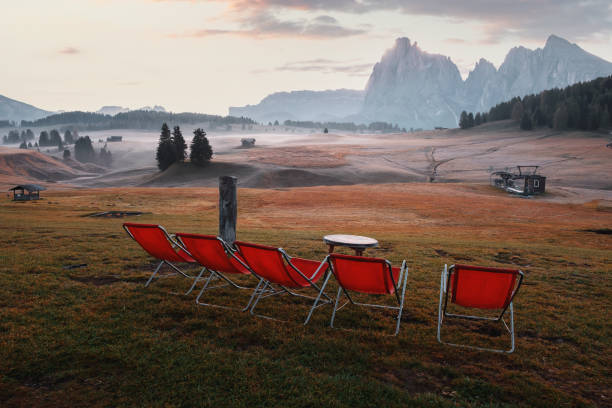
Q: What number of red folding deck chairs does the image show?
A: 5